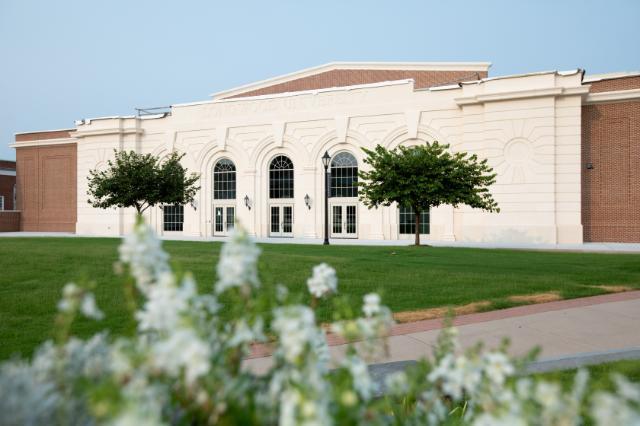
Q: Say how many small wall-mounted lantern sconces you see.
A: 3